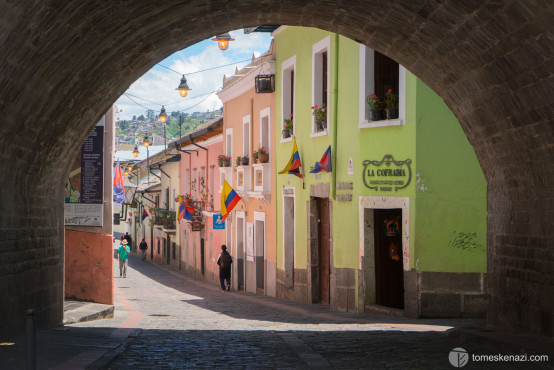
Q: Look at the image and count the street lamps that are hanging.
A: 7